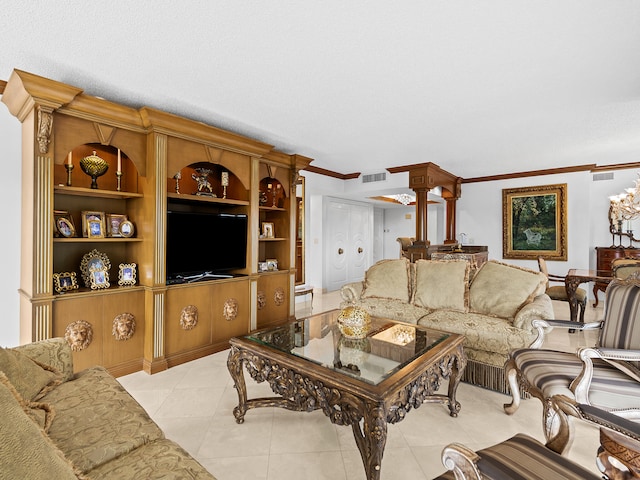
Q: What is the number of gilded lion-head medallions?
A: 6